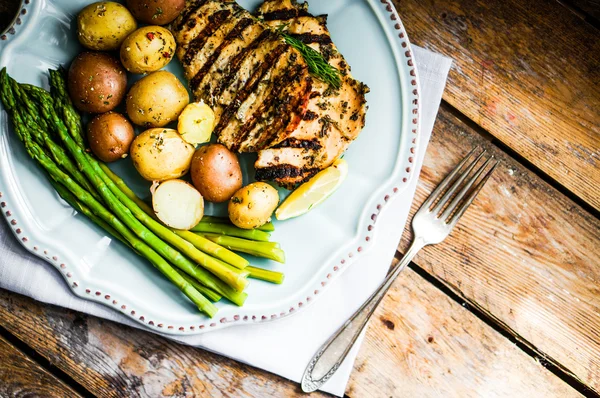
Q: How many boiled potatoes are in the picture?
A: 11